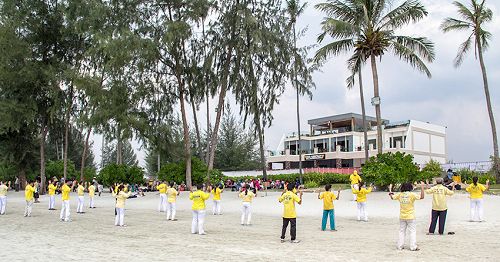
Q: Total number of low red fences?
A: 1